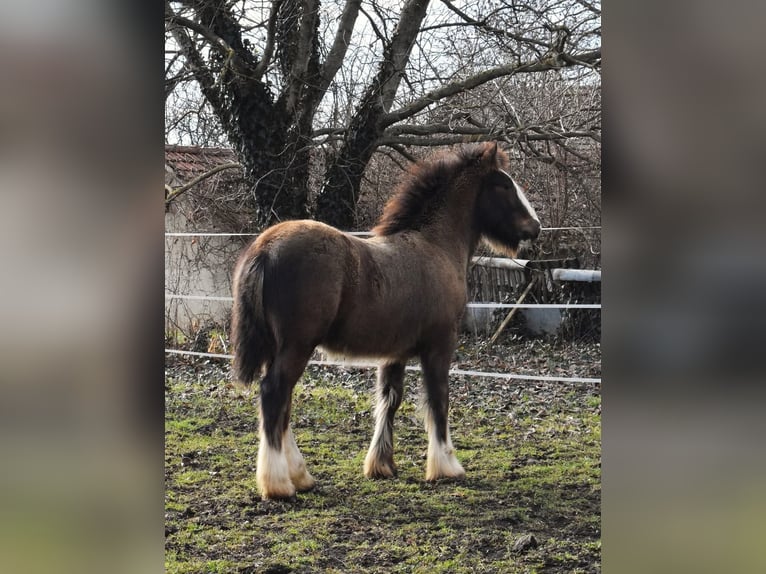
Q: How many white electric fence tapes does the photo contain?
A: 3